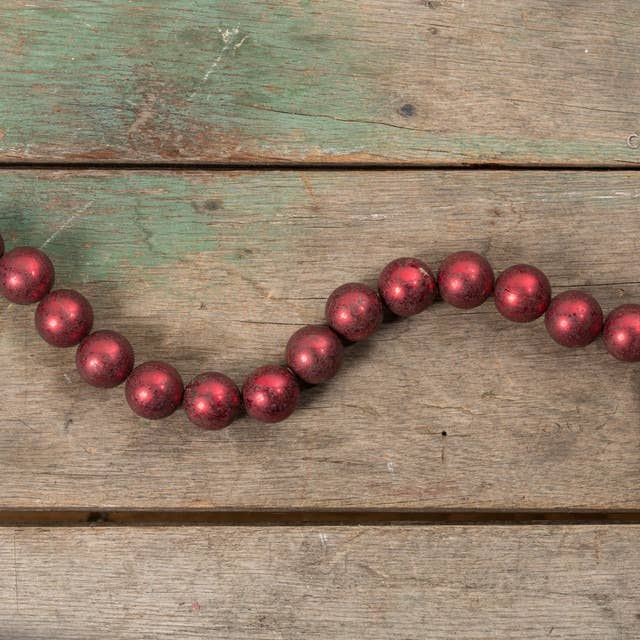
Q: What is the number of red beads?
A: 14